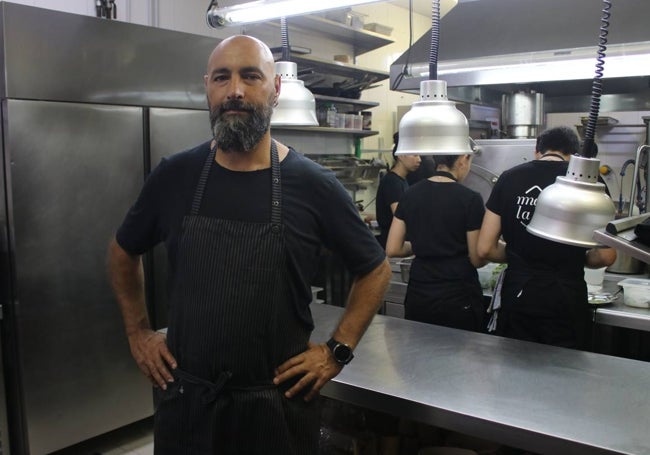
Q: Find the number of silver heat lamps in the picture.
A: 3